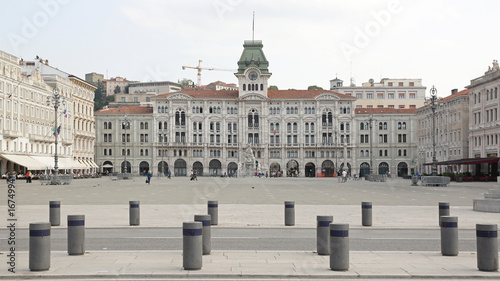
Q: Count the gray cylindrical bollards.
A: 14